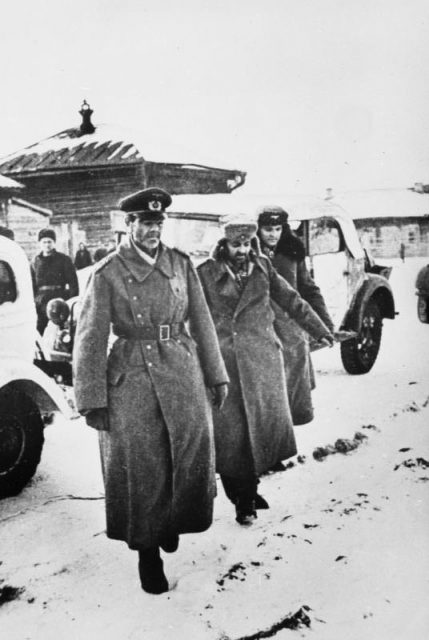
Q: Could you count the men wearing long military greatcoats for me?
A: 3